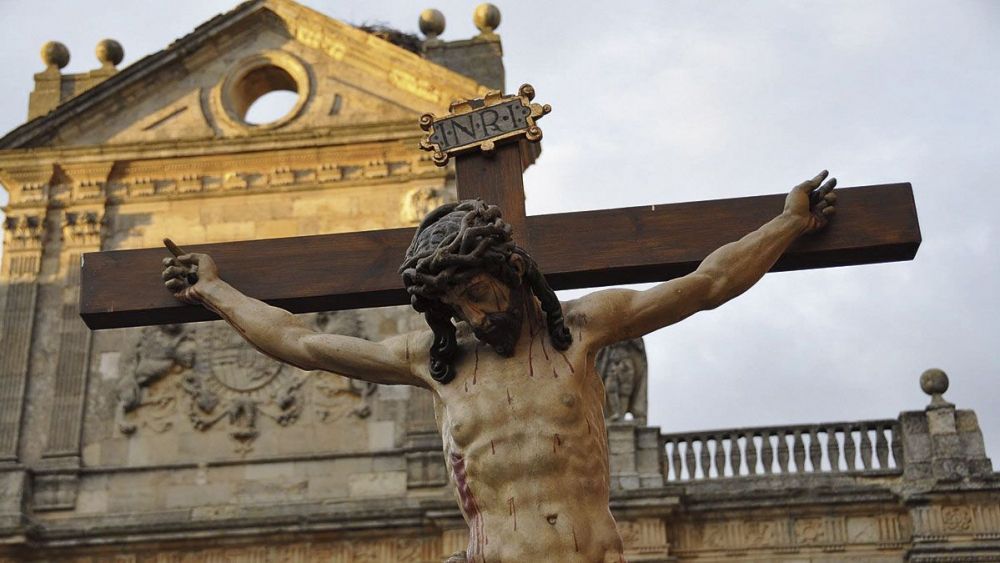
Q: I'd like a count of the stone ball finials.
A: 5